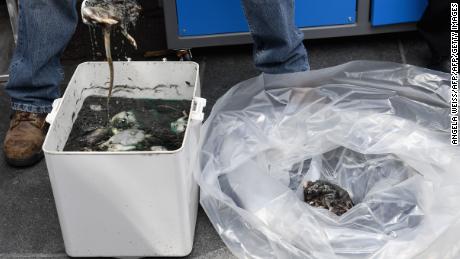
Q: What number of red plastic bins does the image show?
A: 0